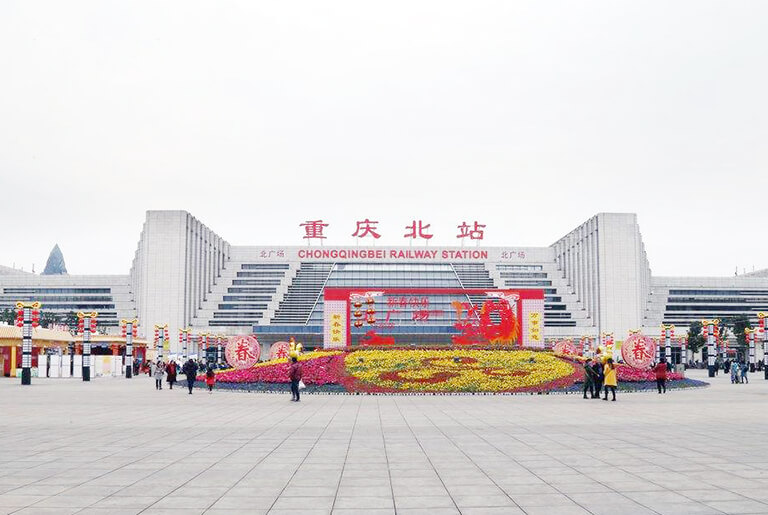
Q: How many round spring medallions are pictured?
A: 4